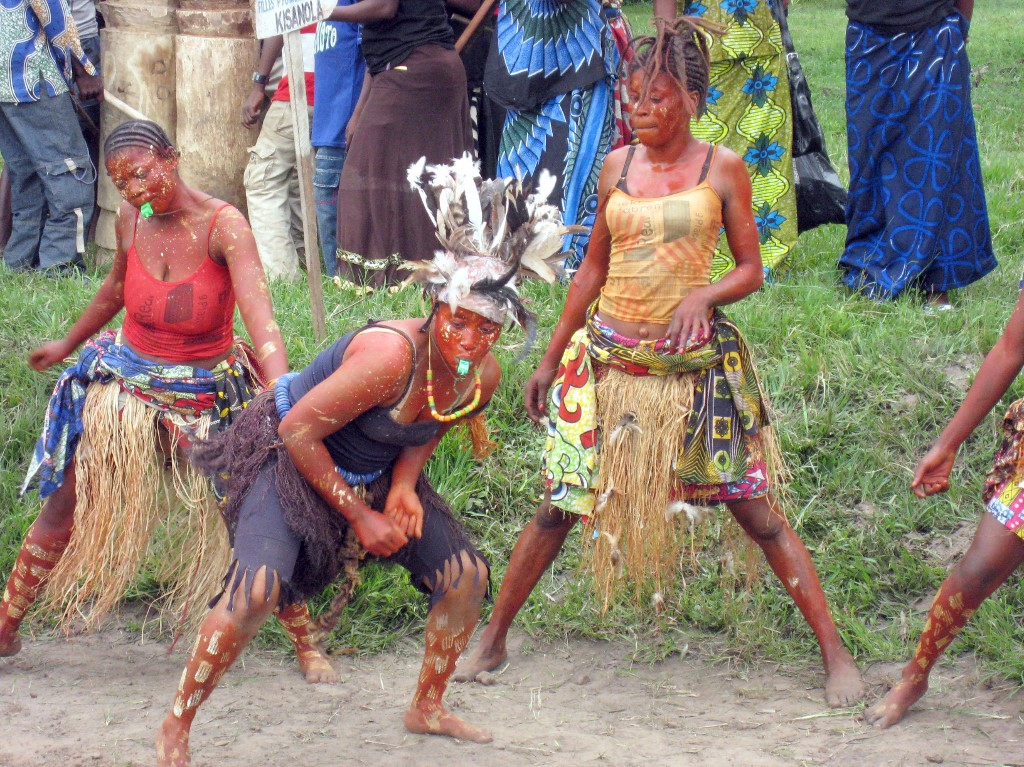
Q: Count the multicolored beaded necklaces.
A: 1